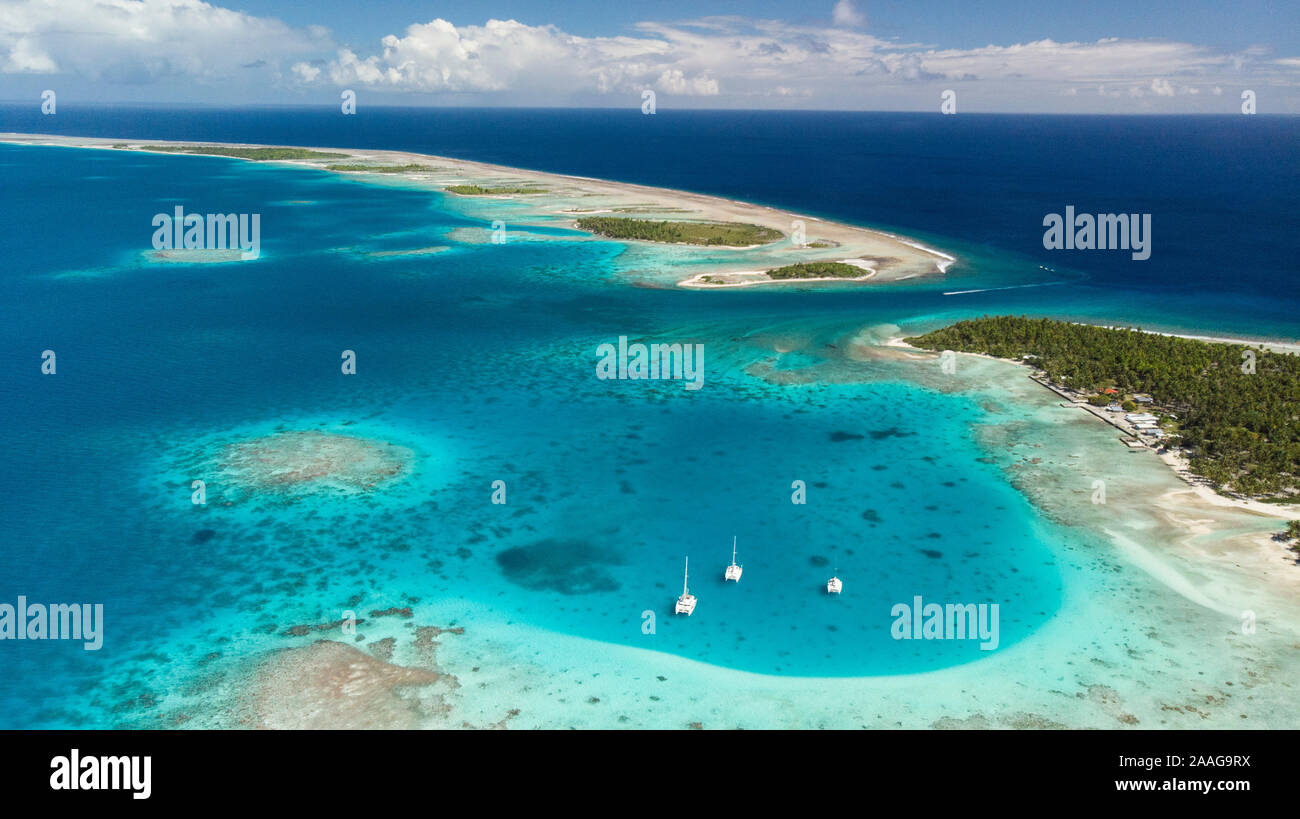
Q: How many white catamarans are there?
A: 3